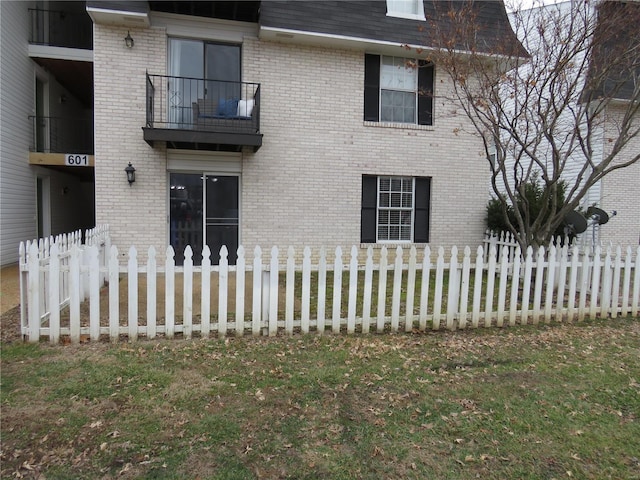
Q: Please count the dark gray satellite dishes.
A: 2